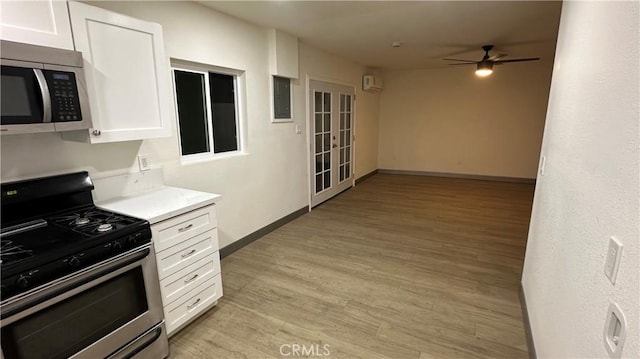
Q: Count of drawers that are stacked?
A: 4